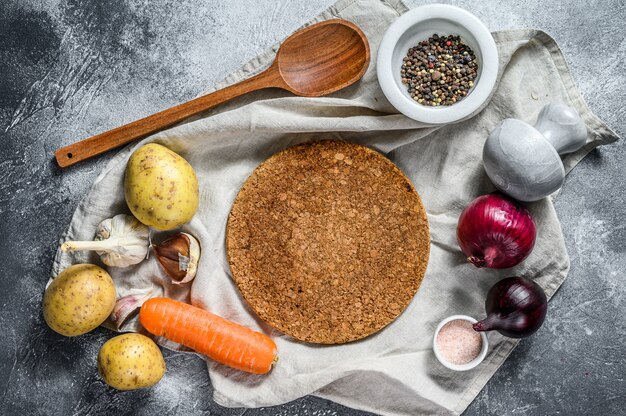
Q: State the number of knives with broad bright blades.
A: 0